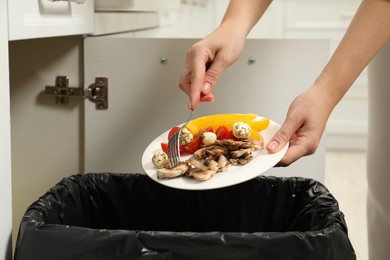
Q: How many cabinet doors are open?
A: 1